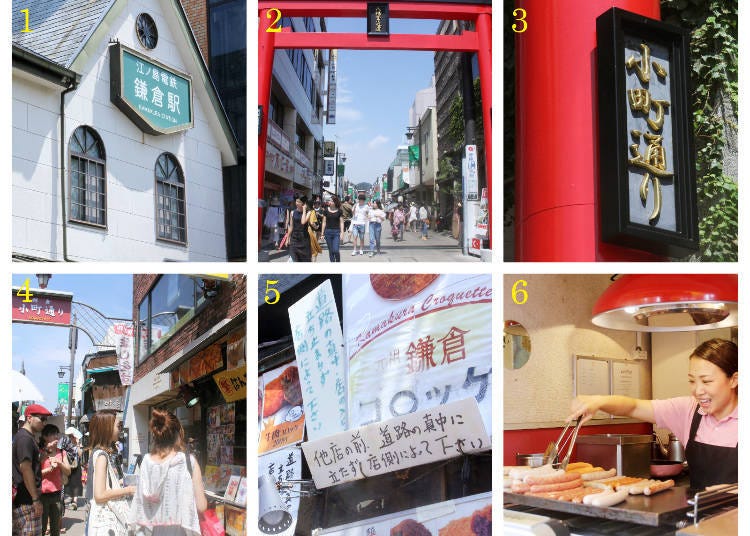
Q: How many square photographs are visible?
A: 6